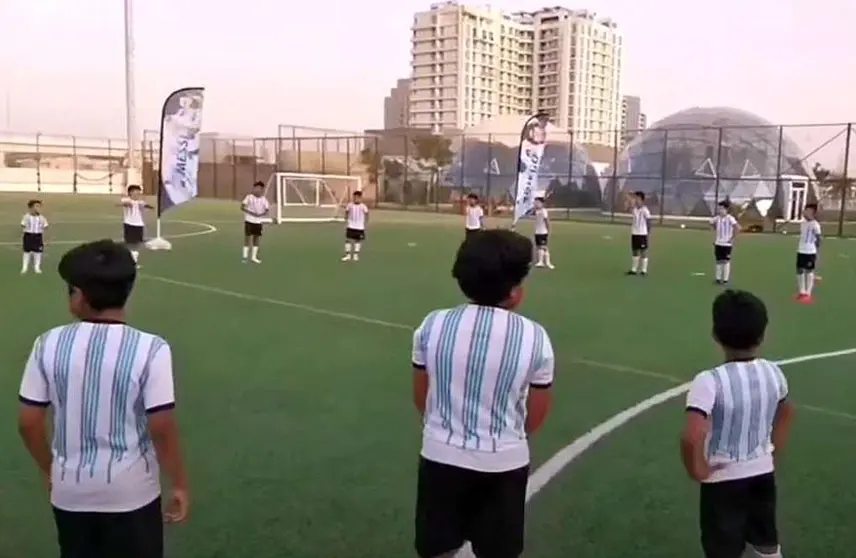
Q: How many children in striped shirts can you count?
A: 12